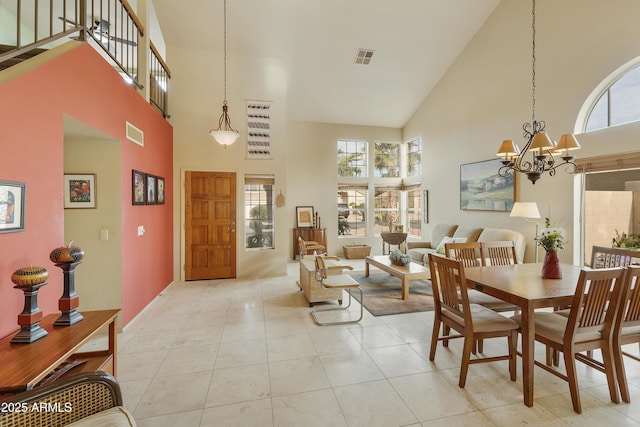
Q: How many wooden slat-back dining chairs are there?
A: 6